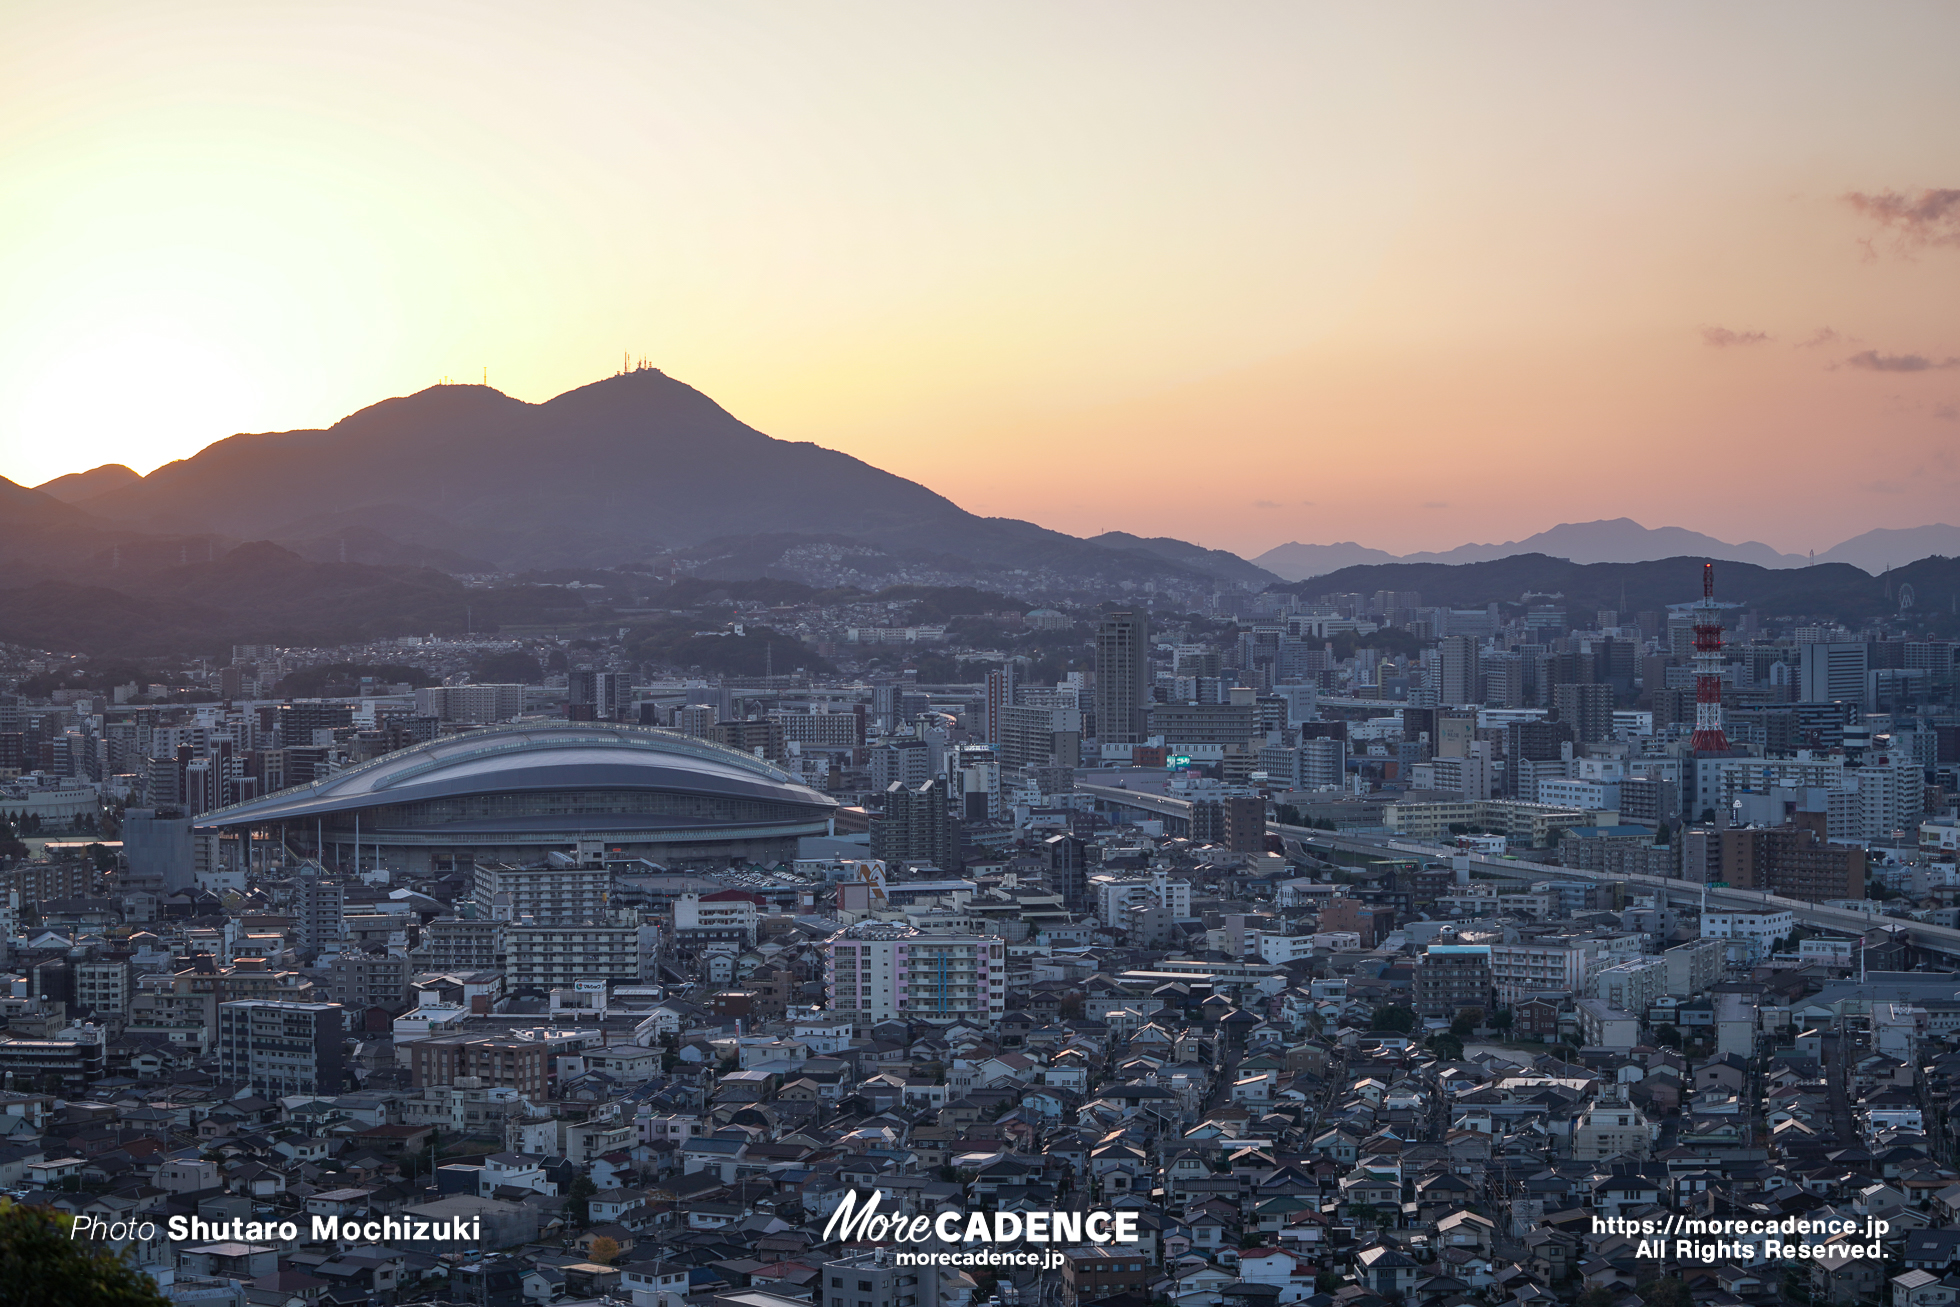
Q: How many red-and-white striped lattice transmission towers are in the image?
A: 1